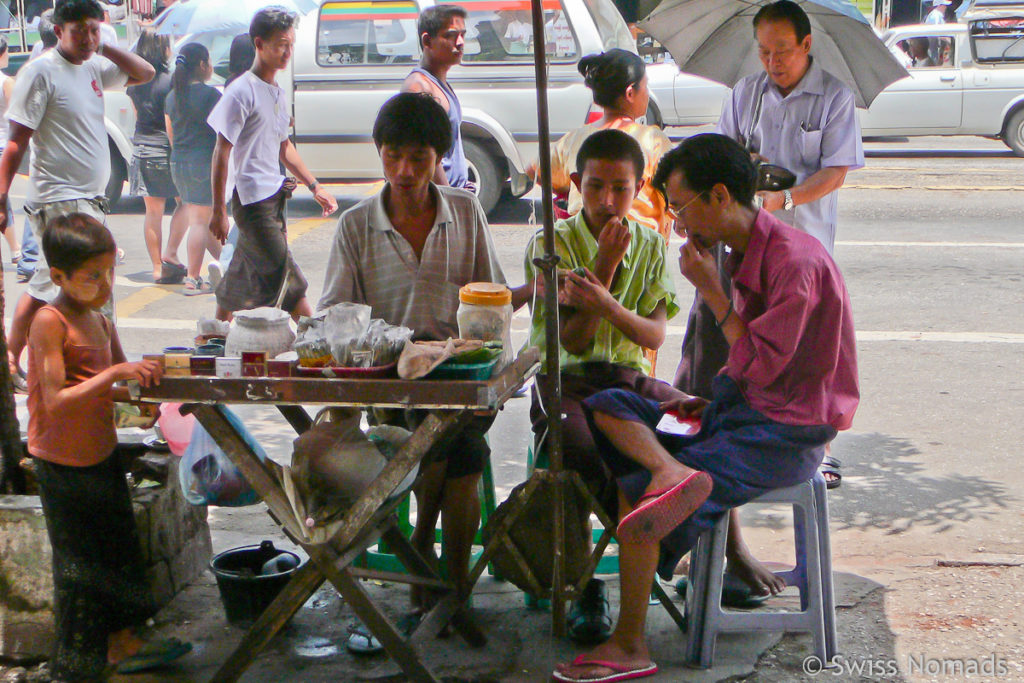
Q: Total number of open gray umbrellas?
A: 1